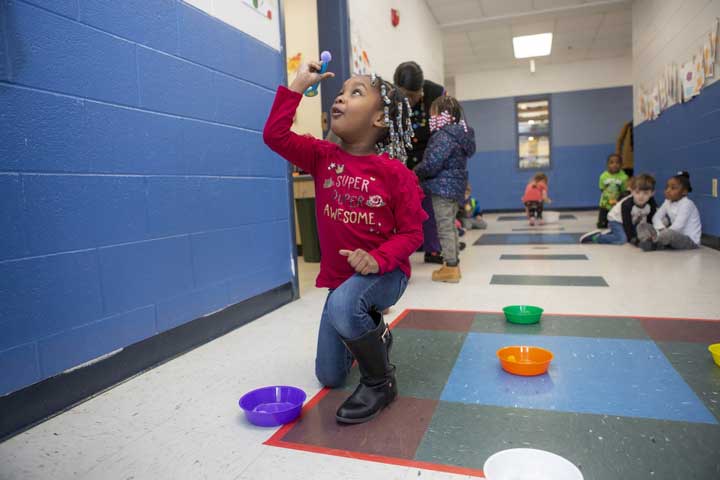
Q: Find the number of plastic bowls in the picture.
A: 5